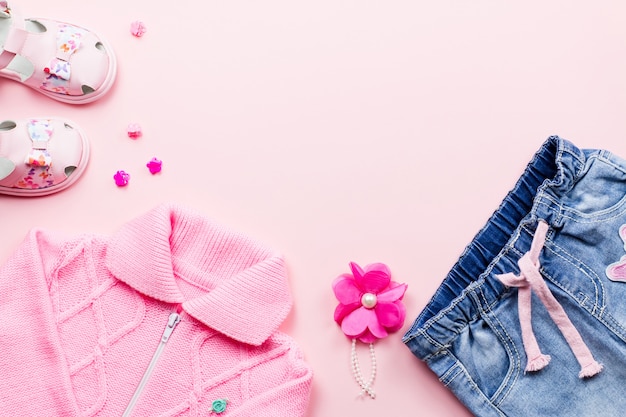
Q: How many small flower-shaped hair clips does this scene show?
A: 4